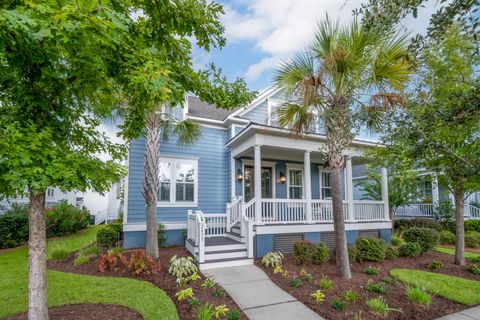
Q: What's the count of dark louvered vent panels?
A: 3